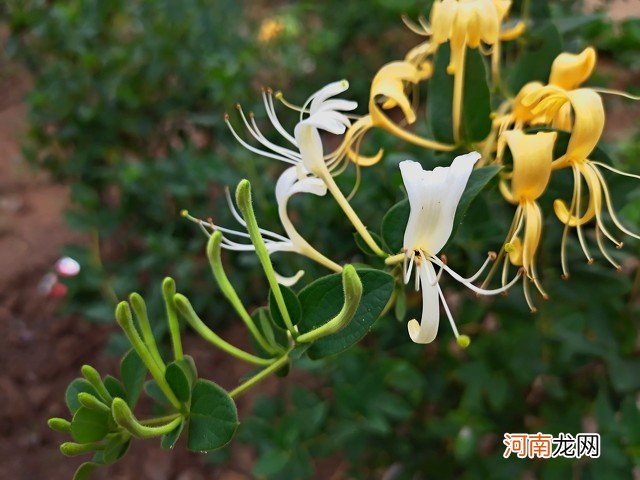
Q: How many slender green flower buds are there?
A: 12